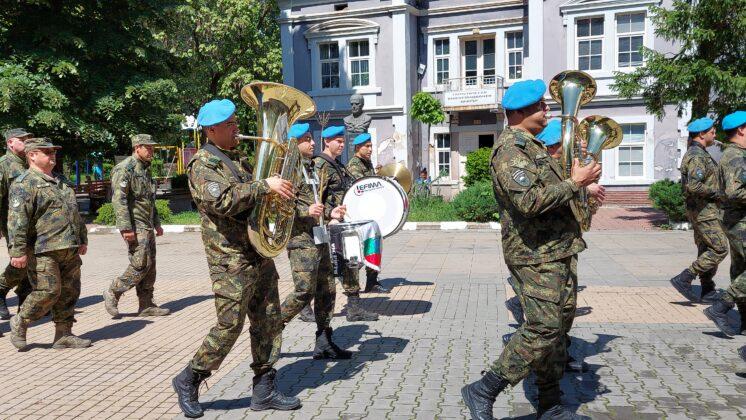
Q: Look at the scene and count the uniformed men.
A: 11